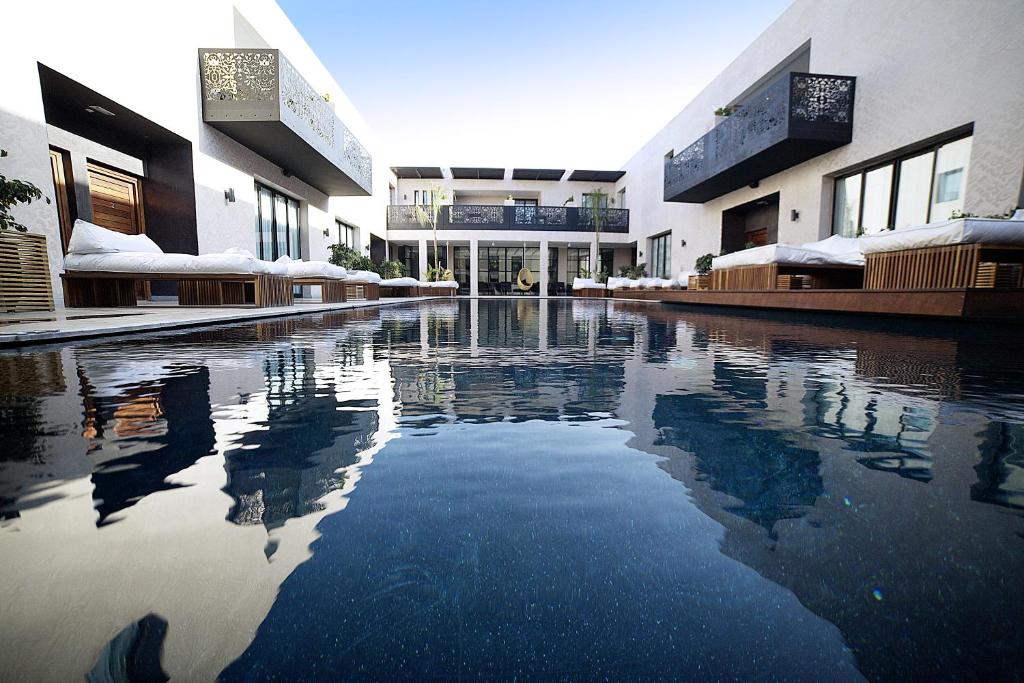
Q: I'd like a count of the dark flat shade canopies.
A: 4